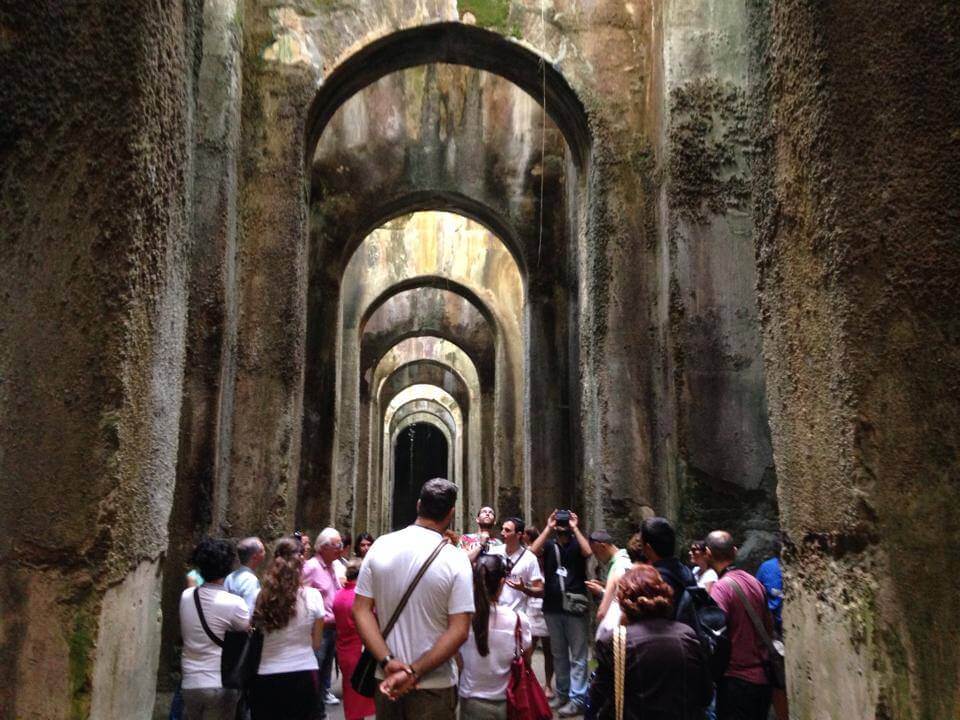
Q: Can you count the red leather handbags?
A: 1